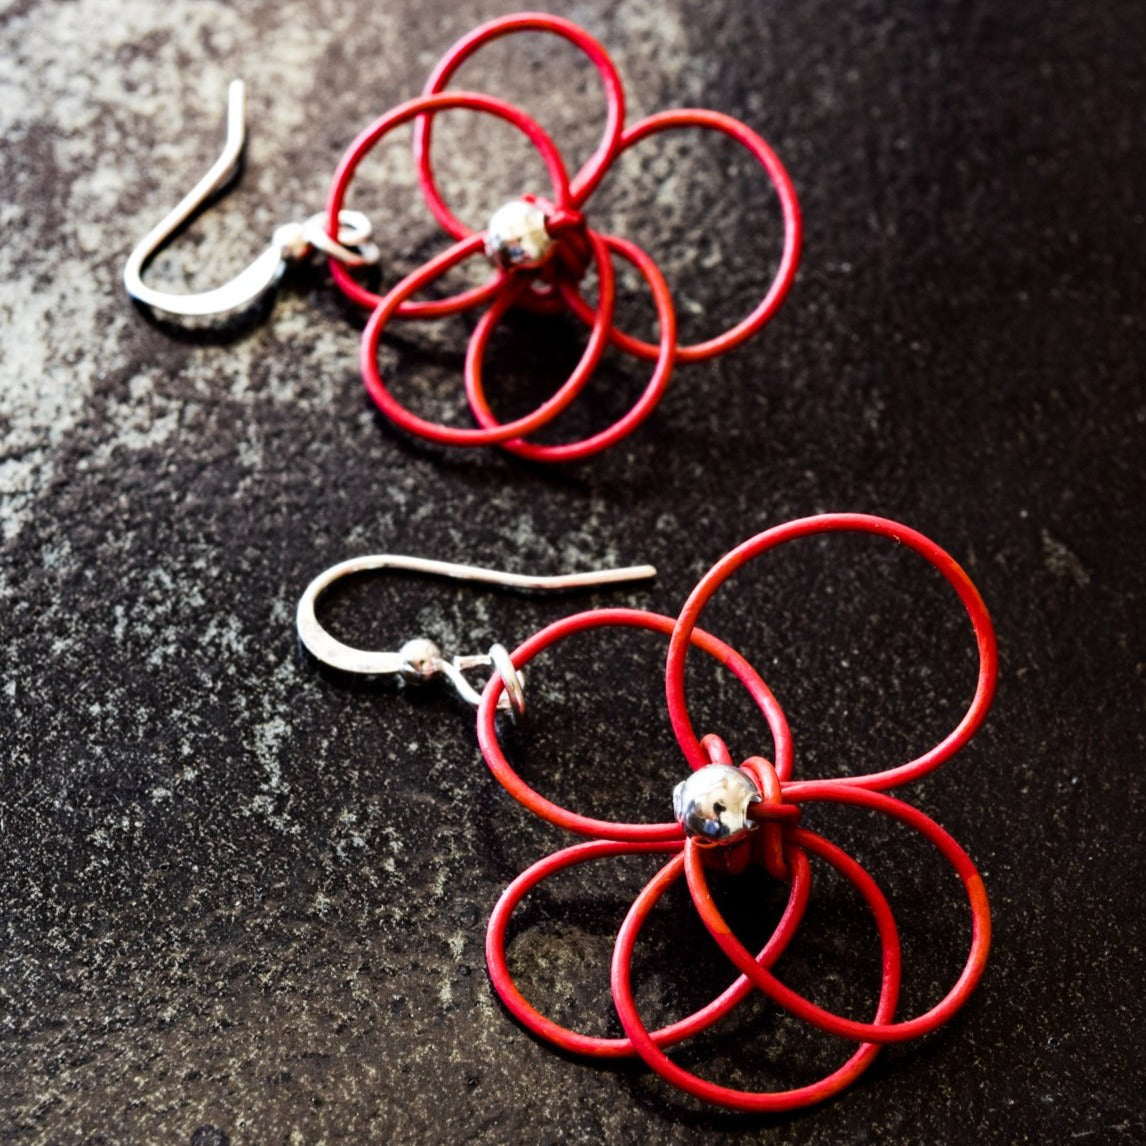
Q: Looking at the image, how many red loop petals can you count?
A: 10